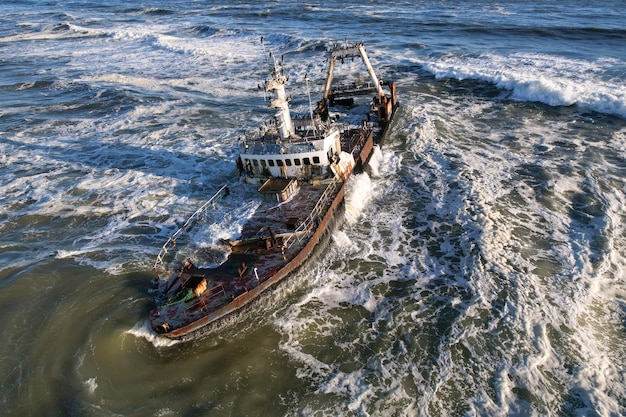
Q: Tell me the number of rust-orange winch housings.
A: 1